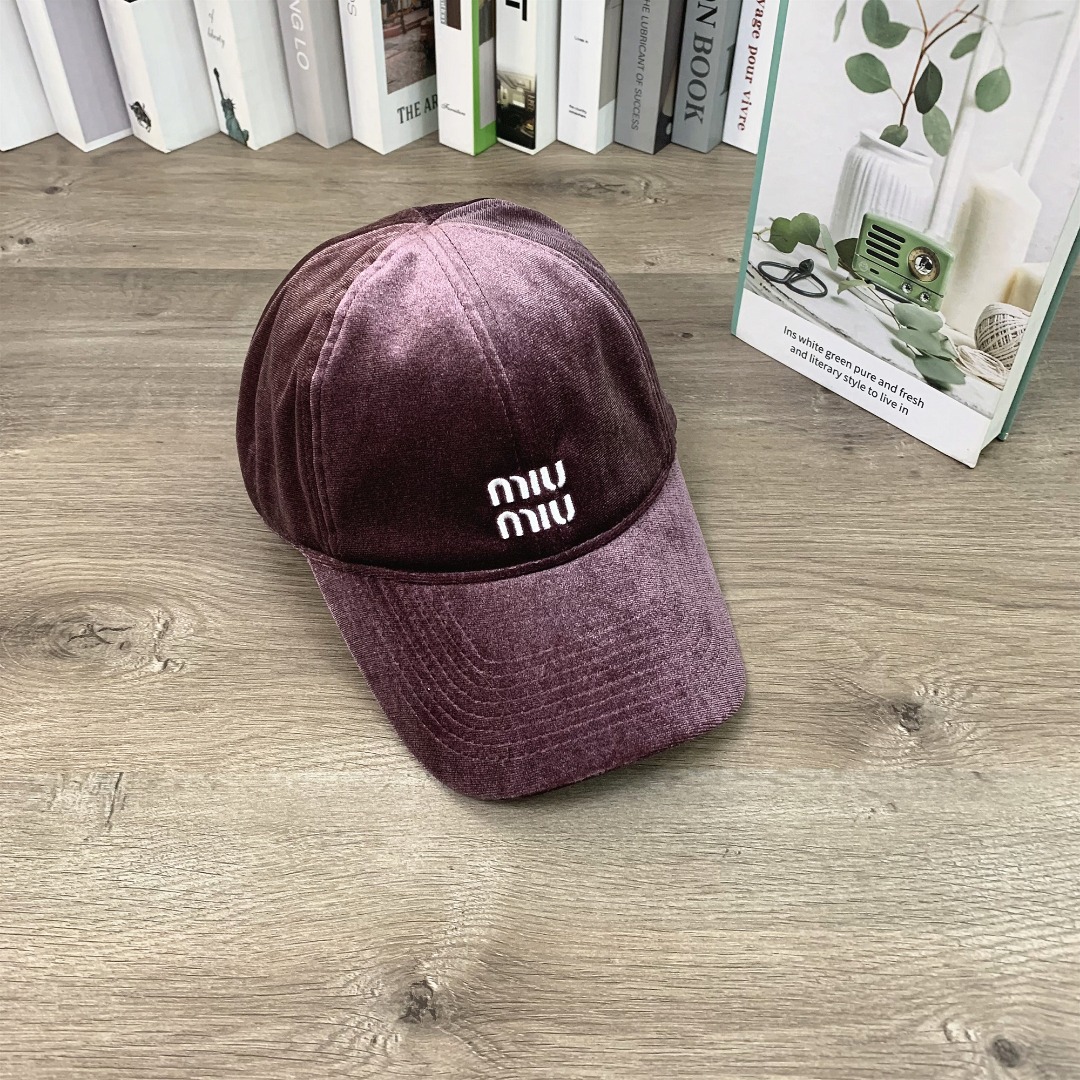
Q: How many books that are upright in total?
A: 13